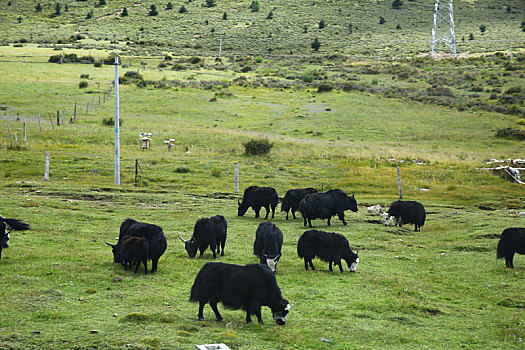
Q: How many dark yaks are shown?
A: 12